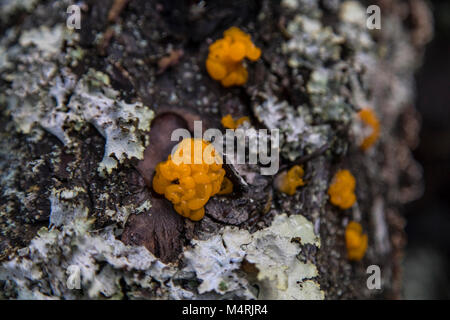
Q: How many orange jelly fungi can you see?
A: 7